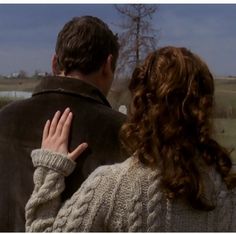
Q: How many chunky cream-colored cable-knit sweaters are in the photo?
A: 1